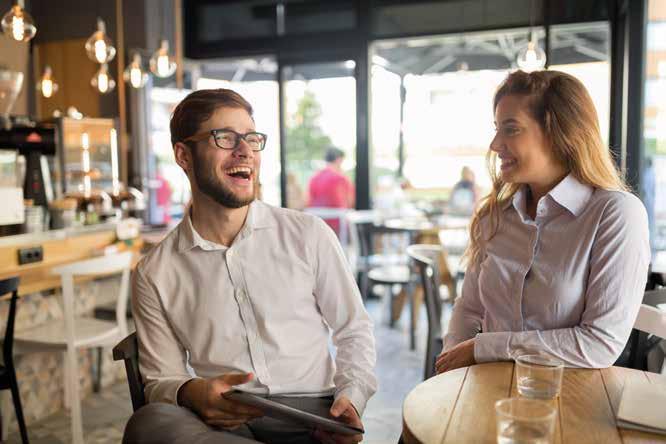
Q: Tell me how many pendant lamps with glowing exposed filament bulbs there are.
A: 7